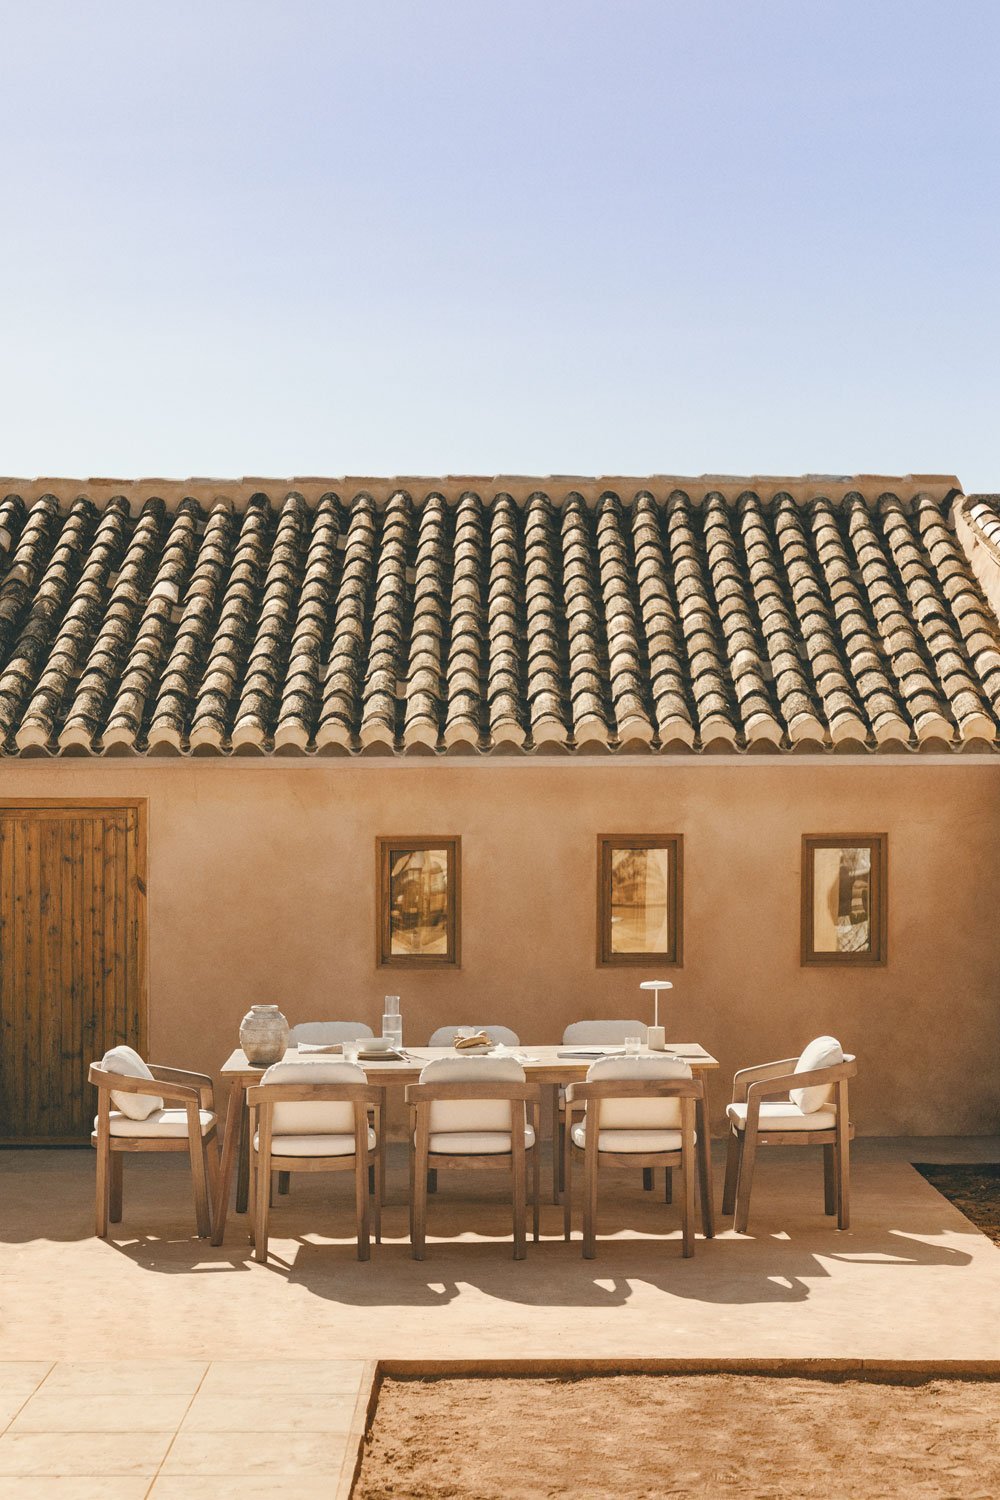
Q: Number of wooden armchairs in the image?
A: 8